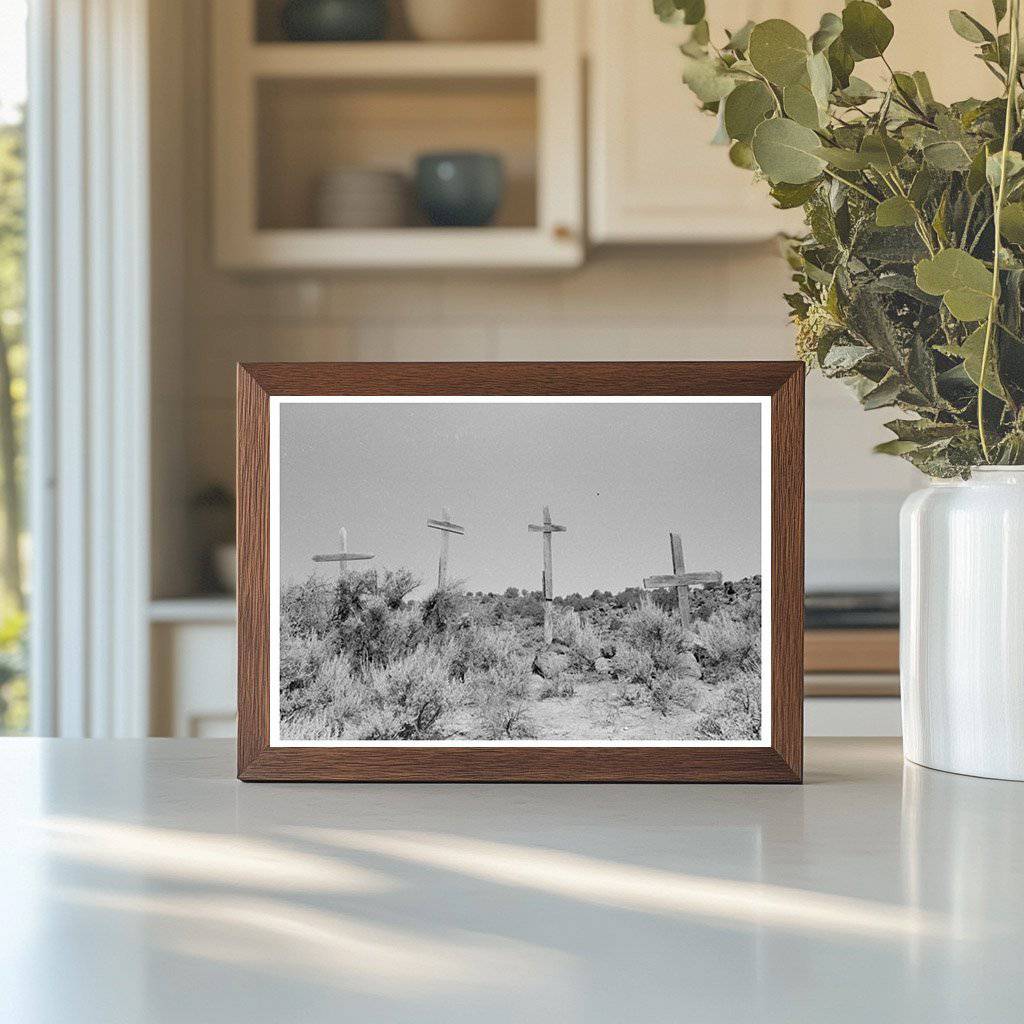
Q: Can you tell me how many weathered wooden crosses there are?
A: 4